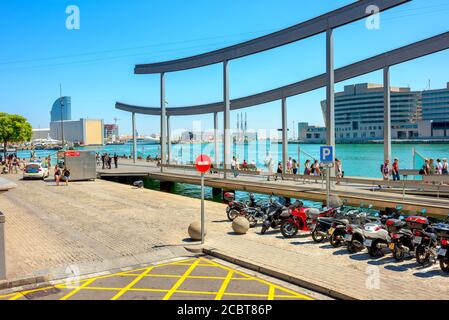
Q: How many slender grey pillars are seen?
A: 8